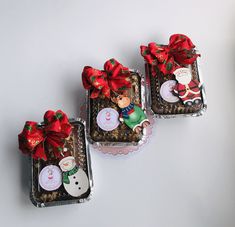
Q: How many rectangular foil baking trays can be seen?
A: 3